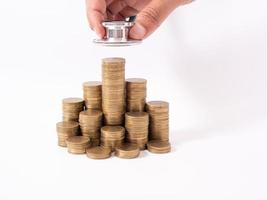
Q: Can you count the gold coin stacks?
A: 13